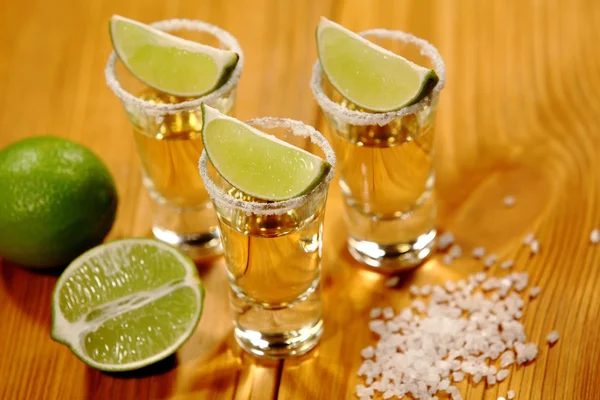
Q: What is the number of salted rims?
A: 3